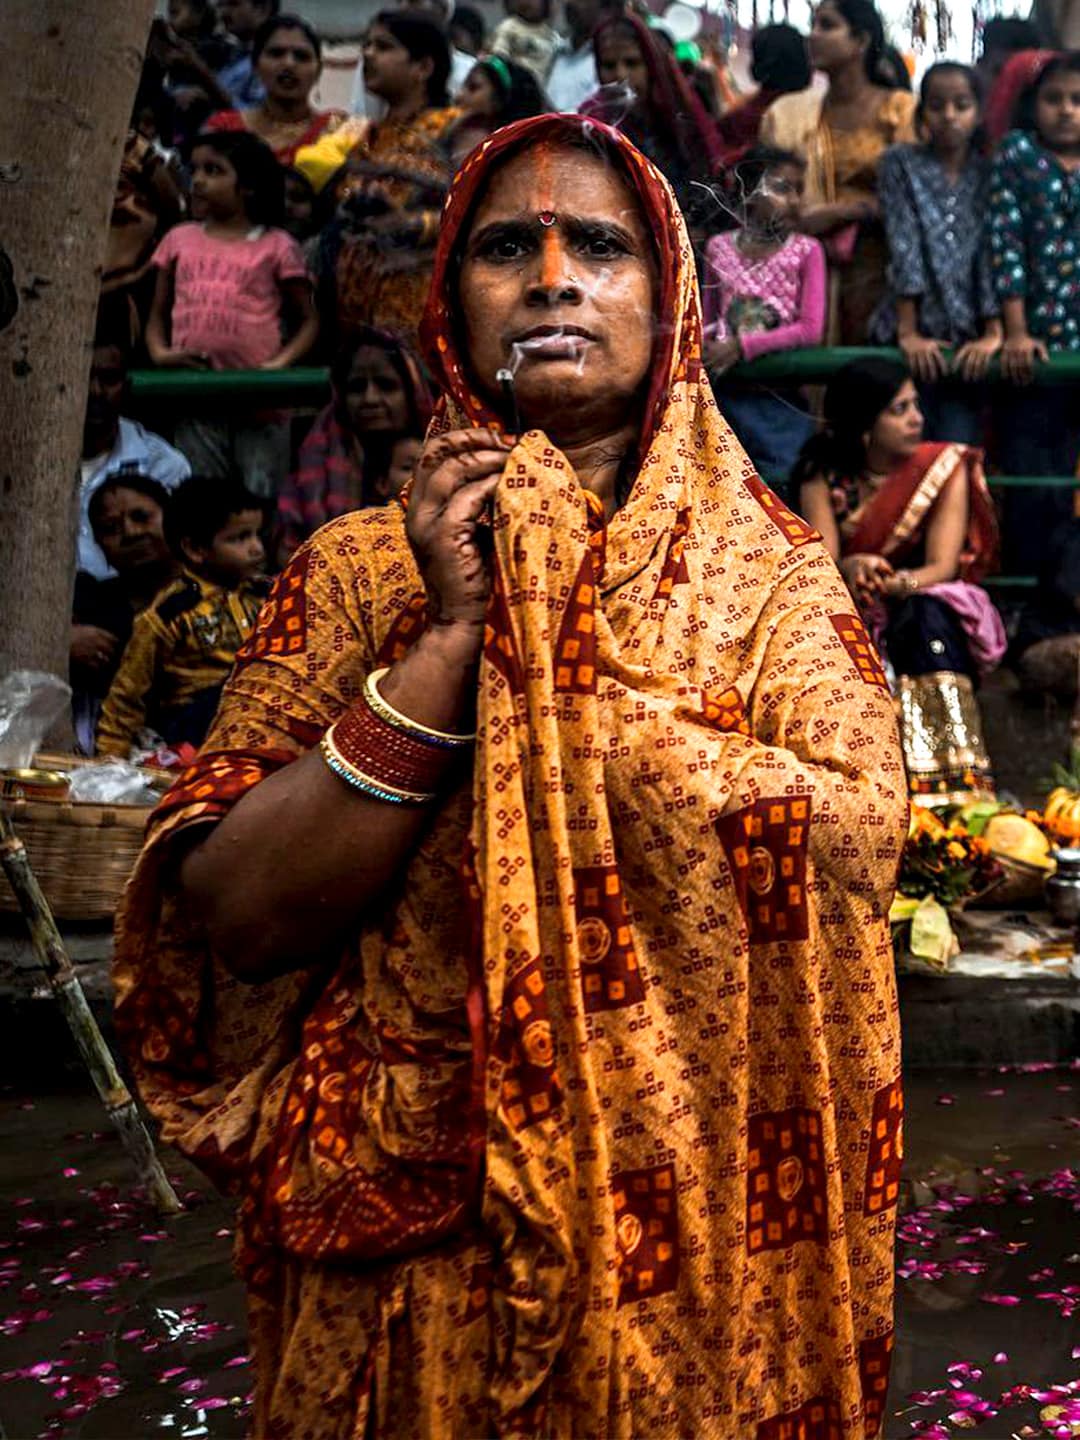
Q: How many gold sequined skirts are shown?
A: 1